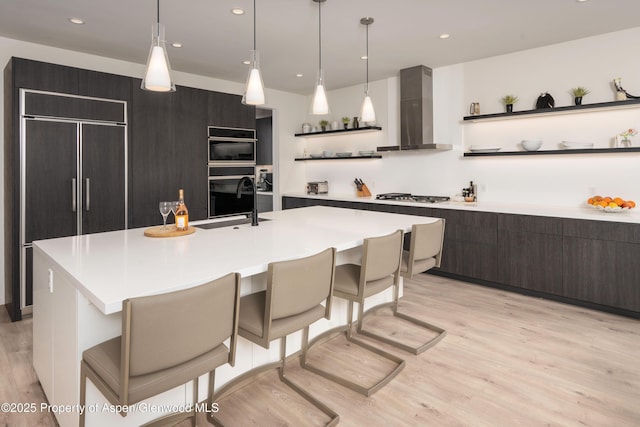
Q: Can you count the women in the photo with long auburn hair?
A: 0